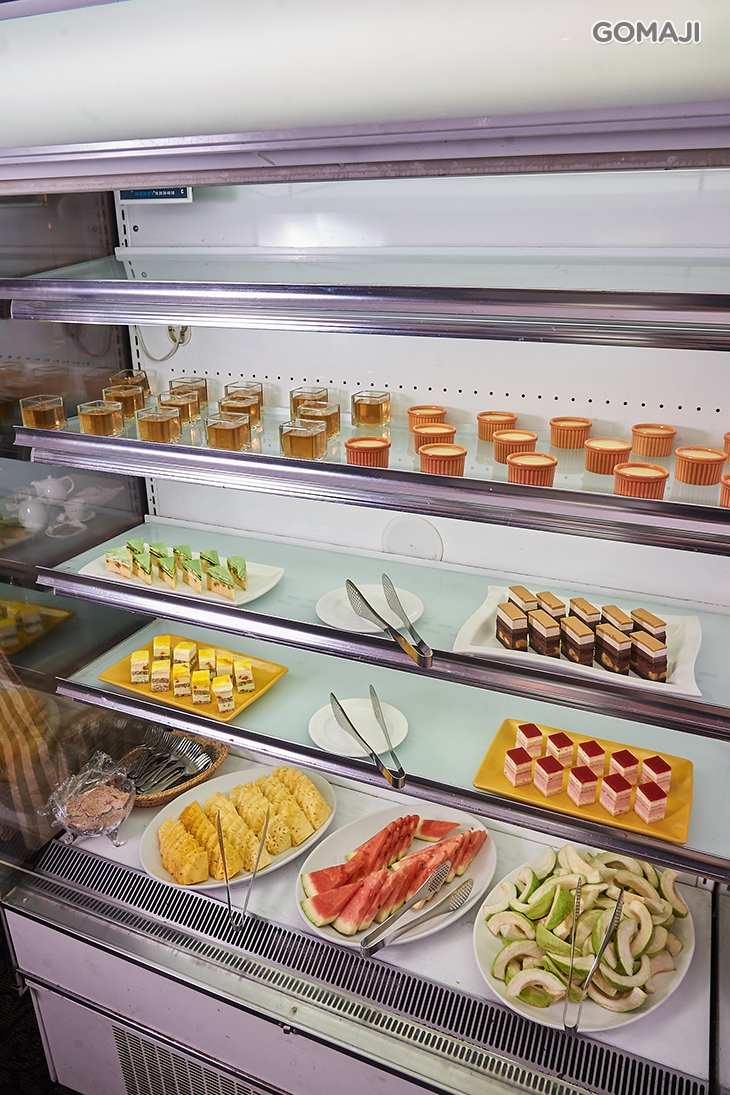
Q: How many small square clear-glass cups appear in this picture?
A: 14